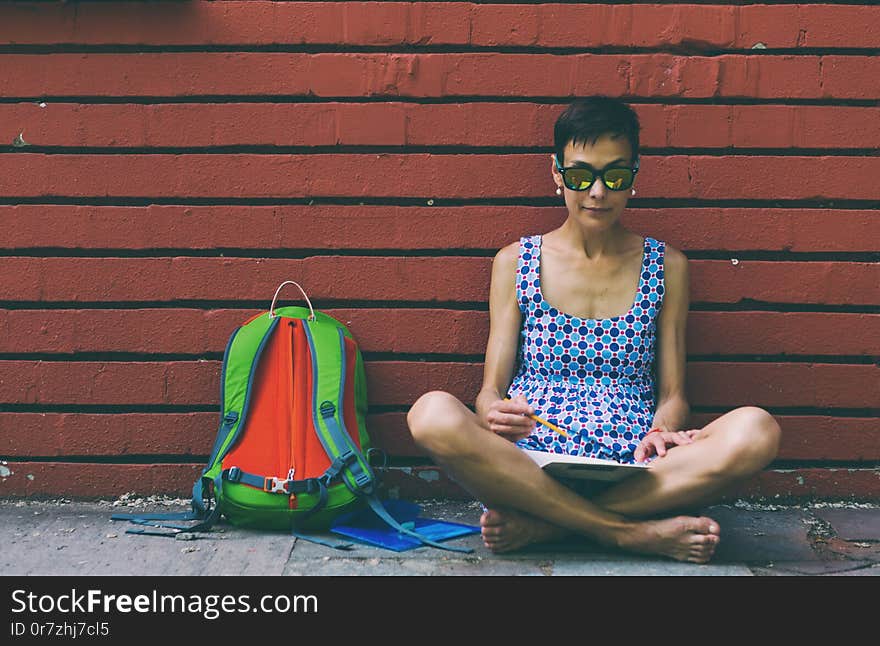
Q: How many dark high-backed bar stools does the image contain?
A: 0